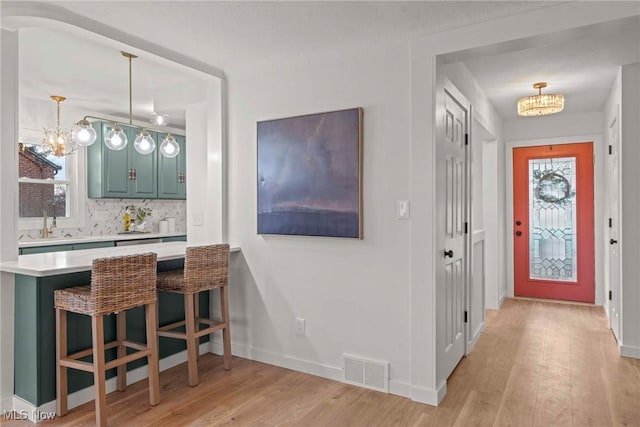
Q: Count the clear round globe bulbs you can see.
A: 4